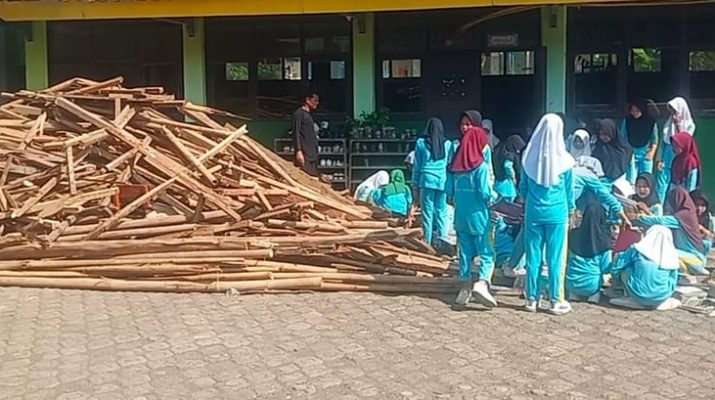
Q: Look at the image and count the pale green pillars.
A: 4